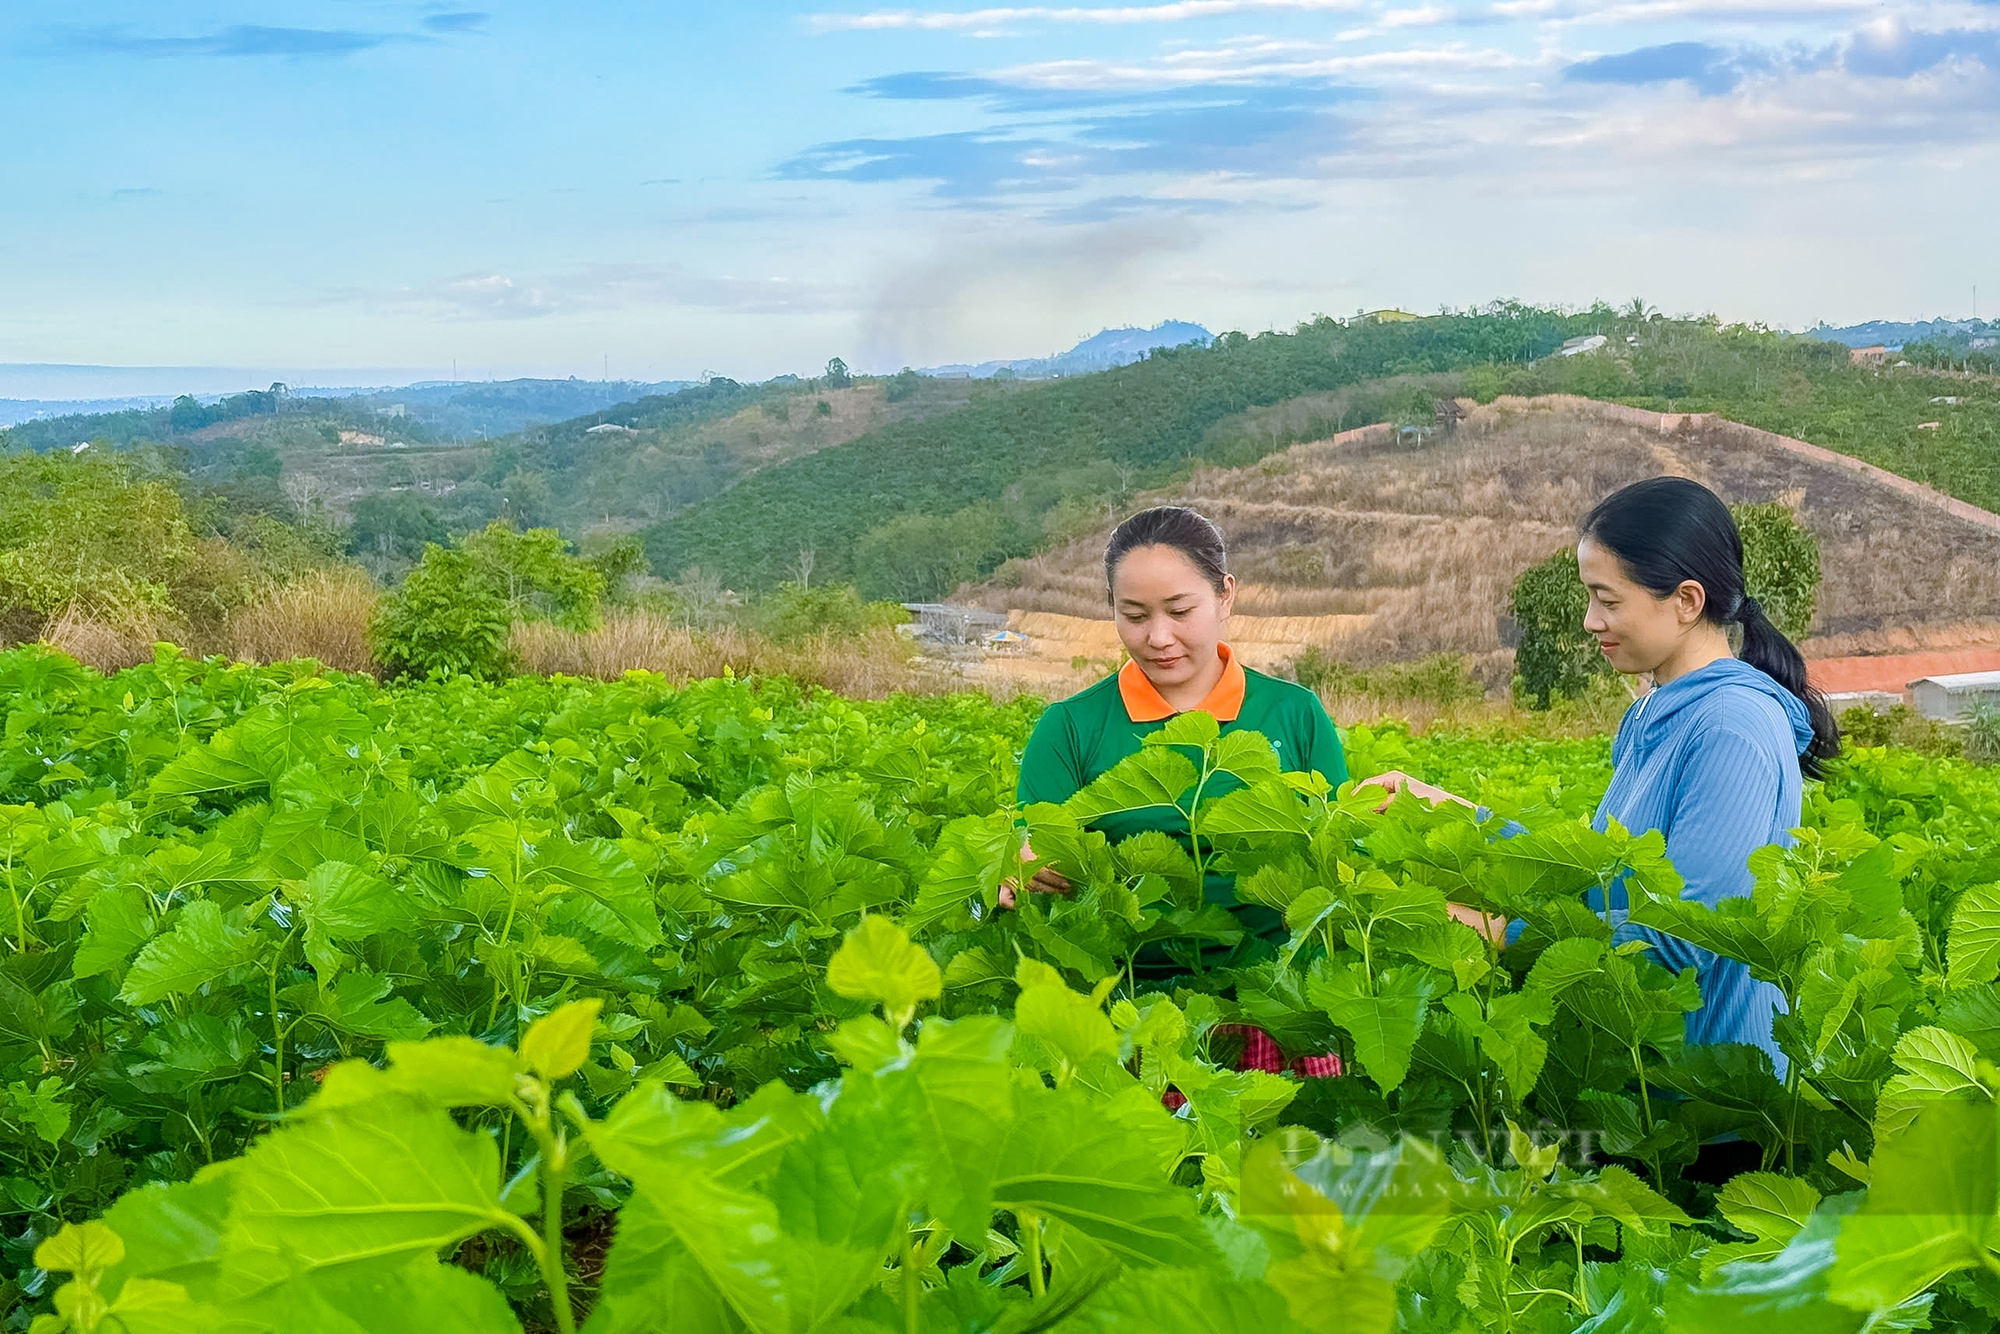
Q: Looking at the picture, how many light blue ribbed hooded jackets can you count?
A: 1